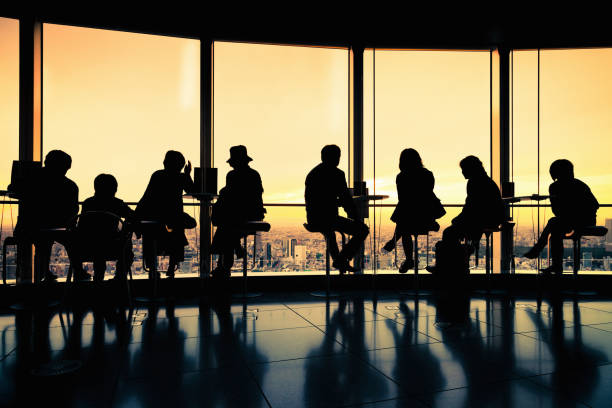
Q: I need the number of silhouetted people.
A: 8